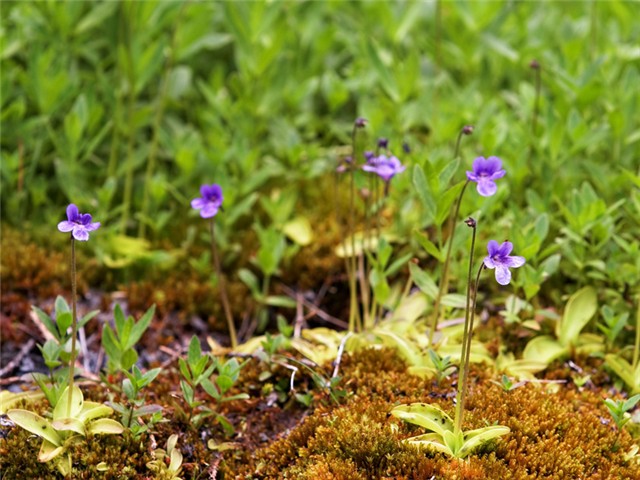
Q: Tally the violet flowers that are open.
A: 5